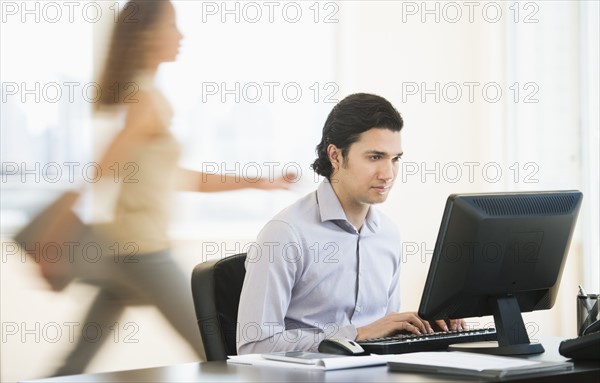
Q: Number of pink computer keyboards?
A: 0